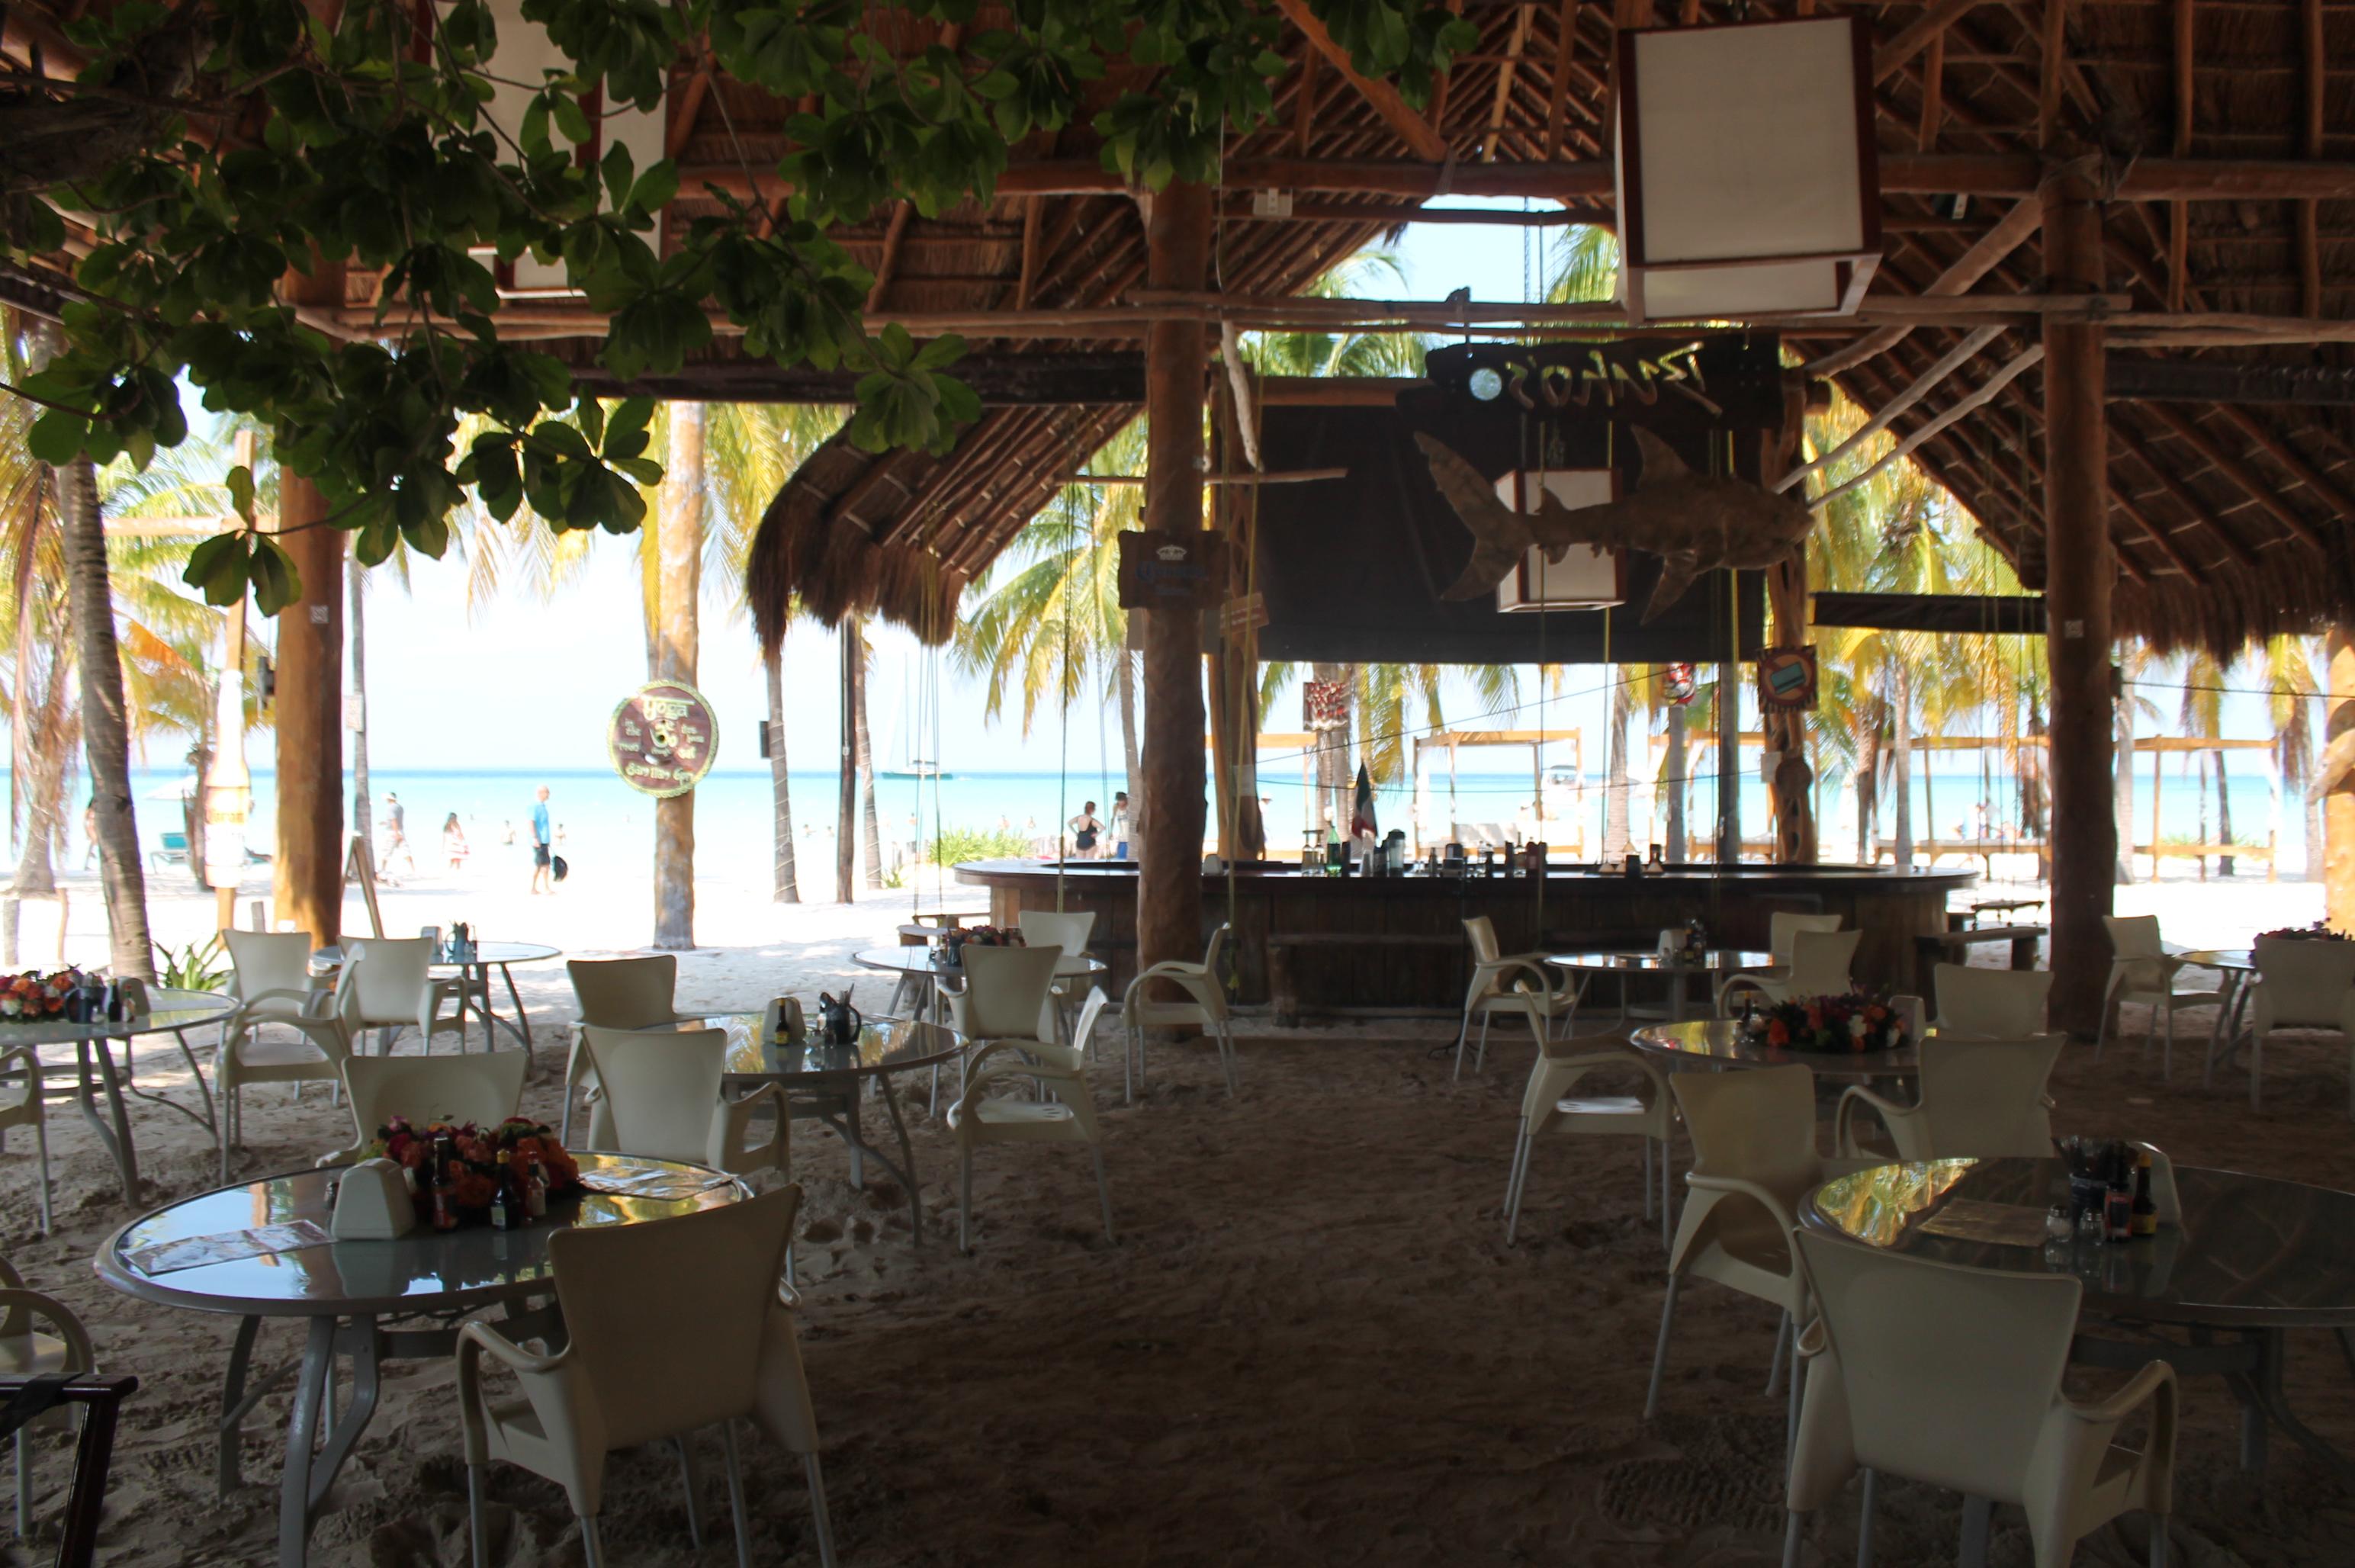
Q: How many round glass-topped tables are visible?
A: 9